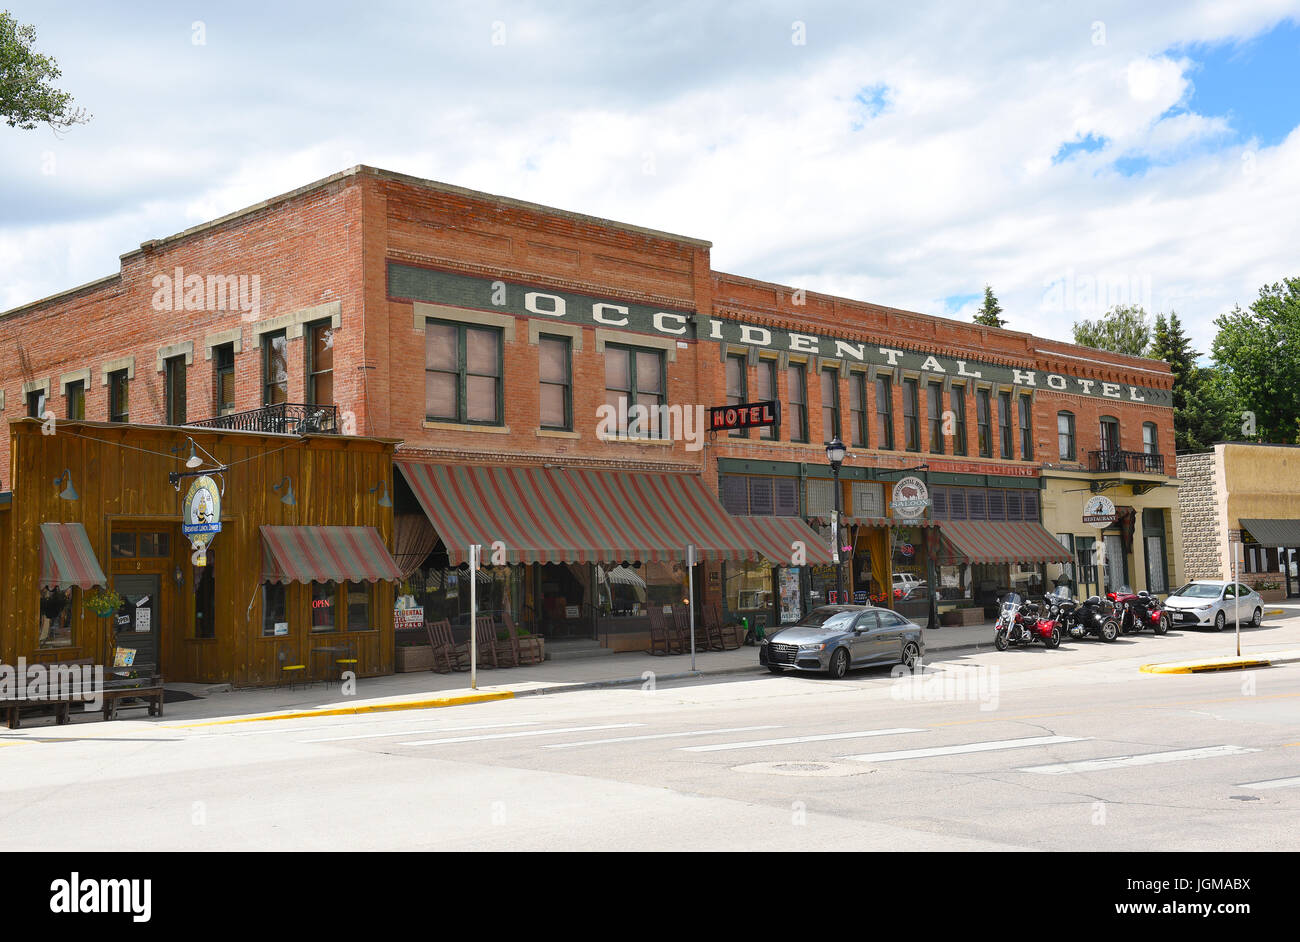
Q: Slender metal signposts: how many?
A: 3